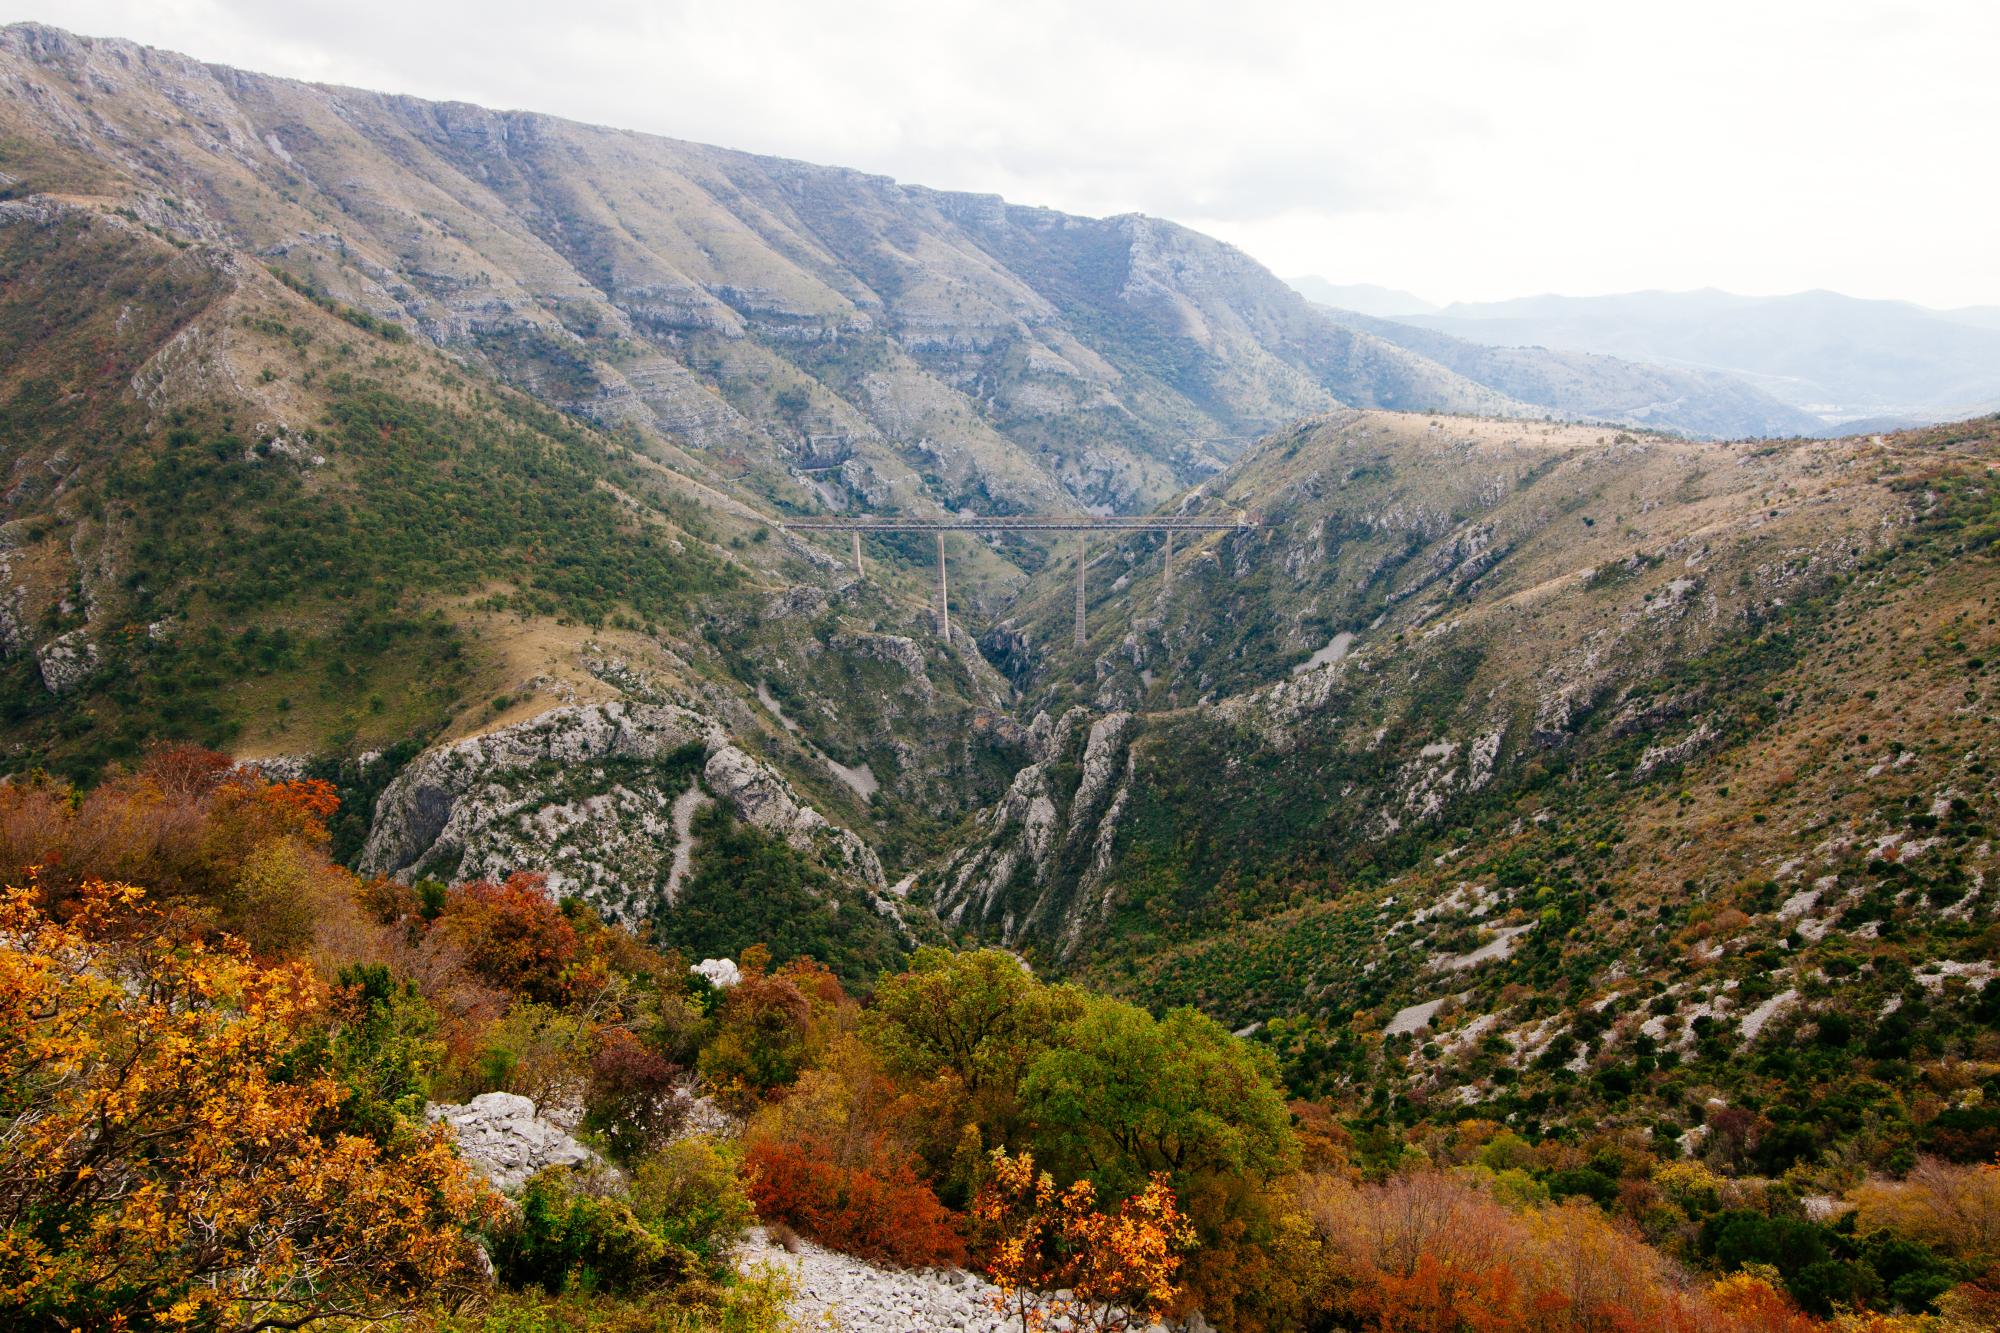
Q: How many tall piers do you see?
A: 4